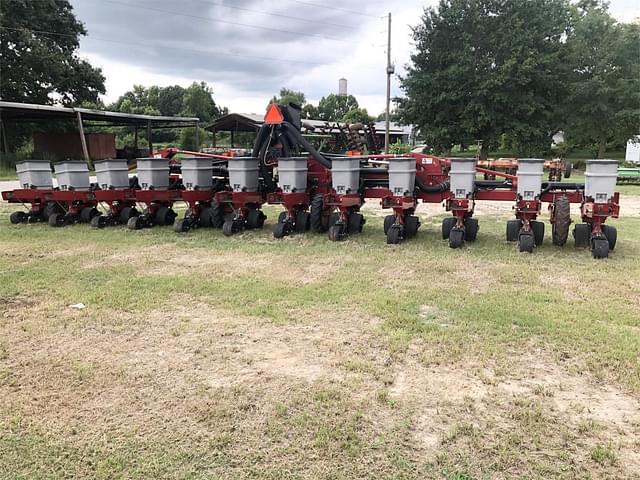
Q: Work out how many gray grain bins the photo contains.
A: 12